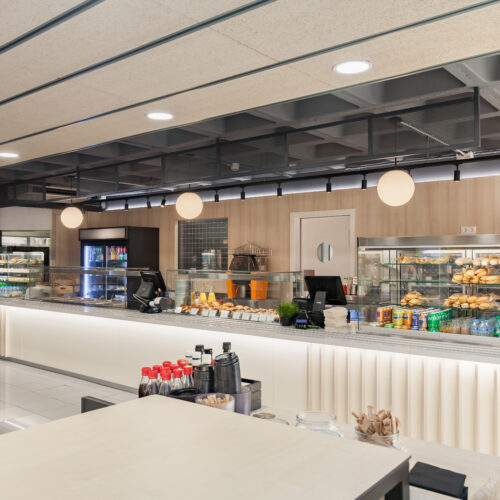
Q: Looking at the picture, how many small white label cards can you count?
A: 10